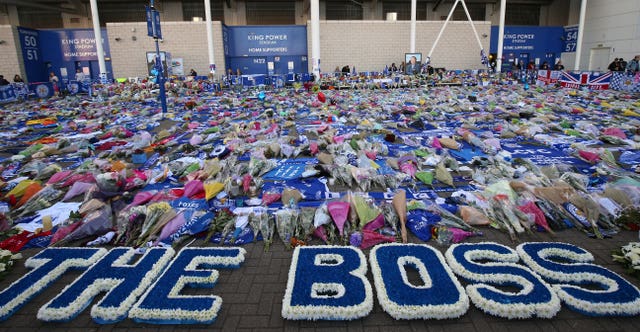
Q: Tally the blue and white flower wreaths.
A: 7